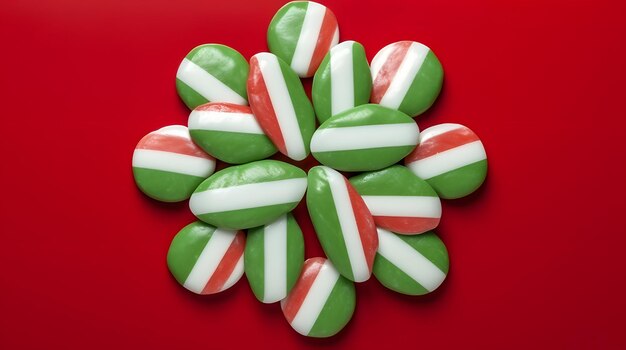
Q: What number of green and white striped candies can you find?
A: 6